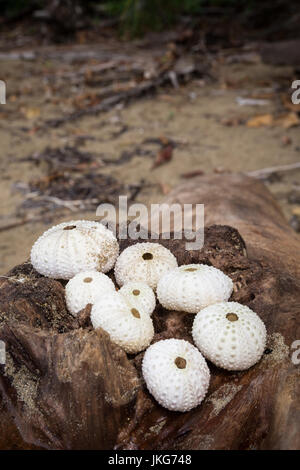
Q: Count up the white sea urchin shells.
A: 8